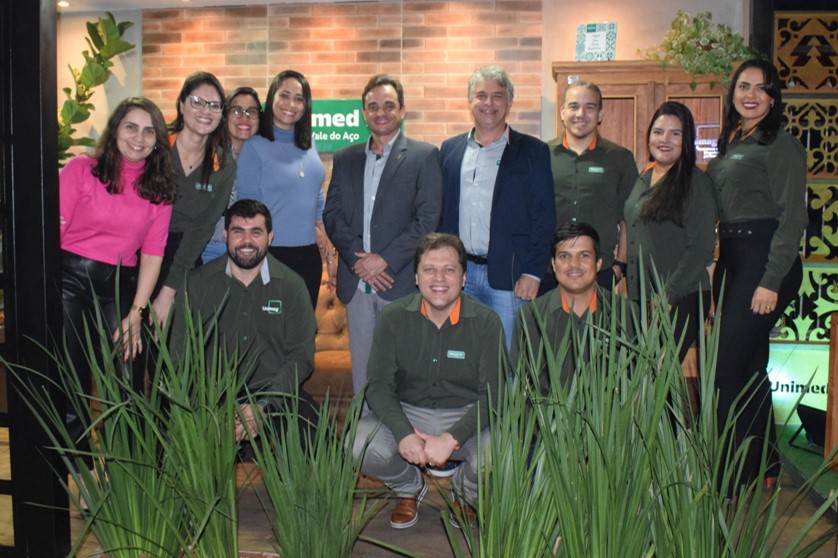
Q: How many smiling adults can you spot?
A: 12